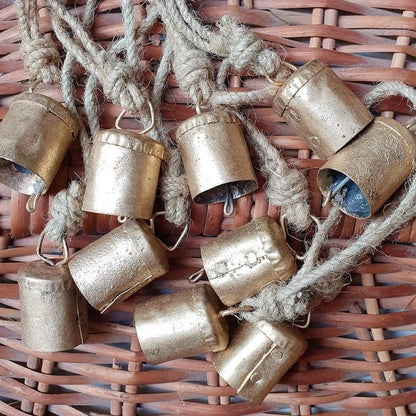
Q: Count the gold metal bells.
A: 10